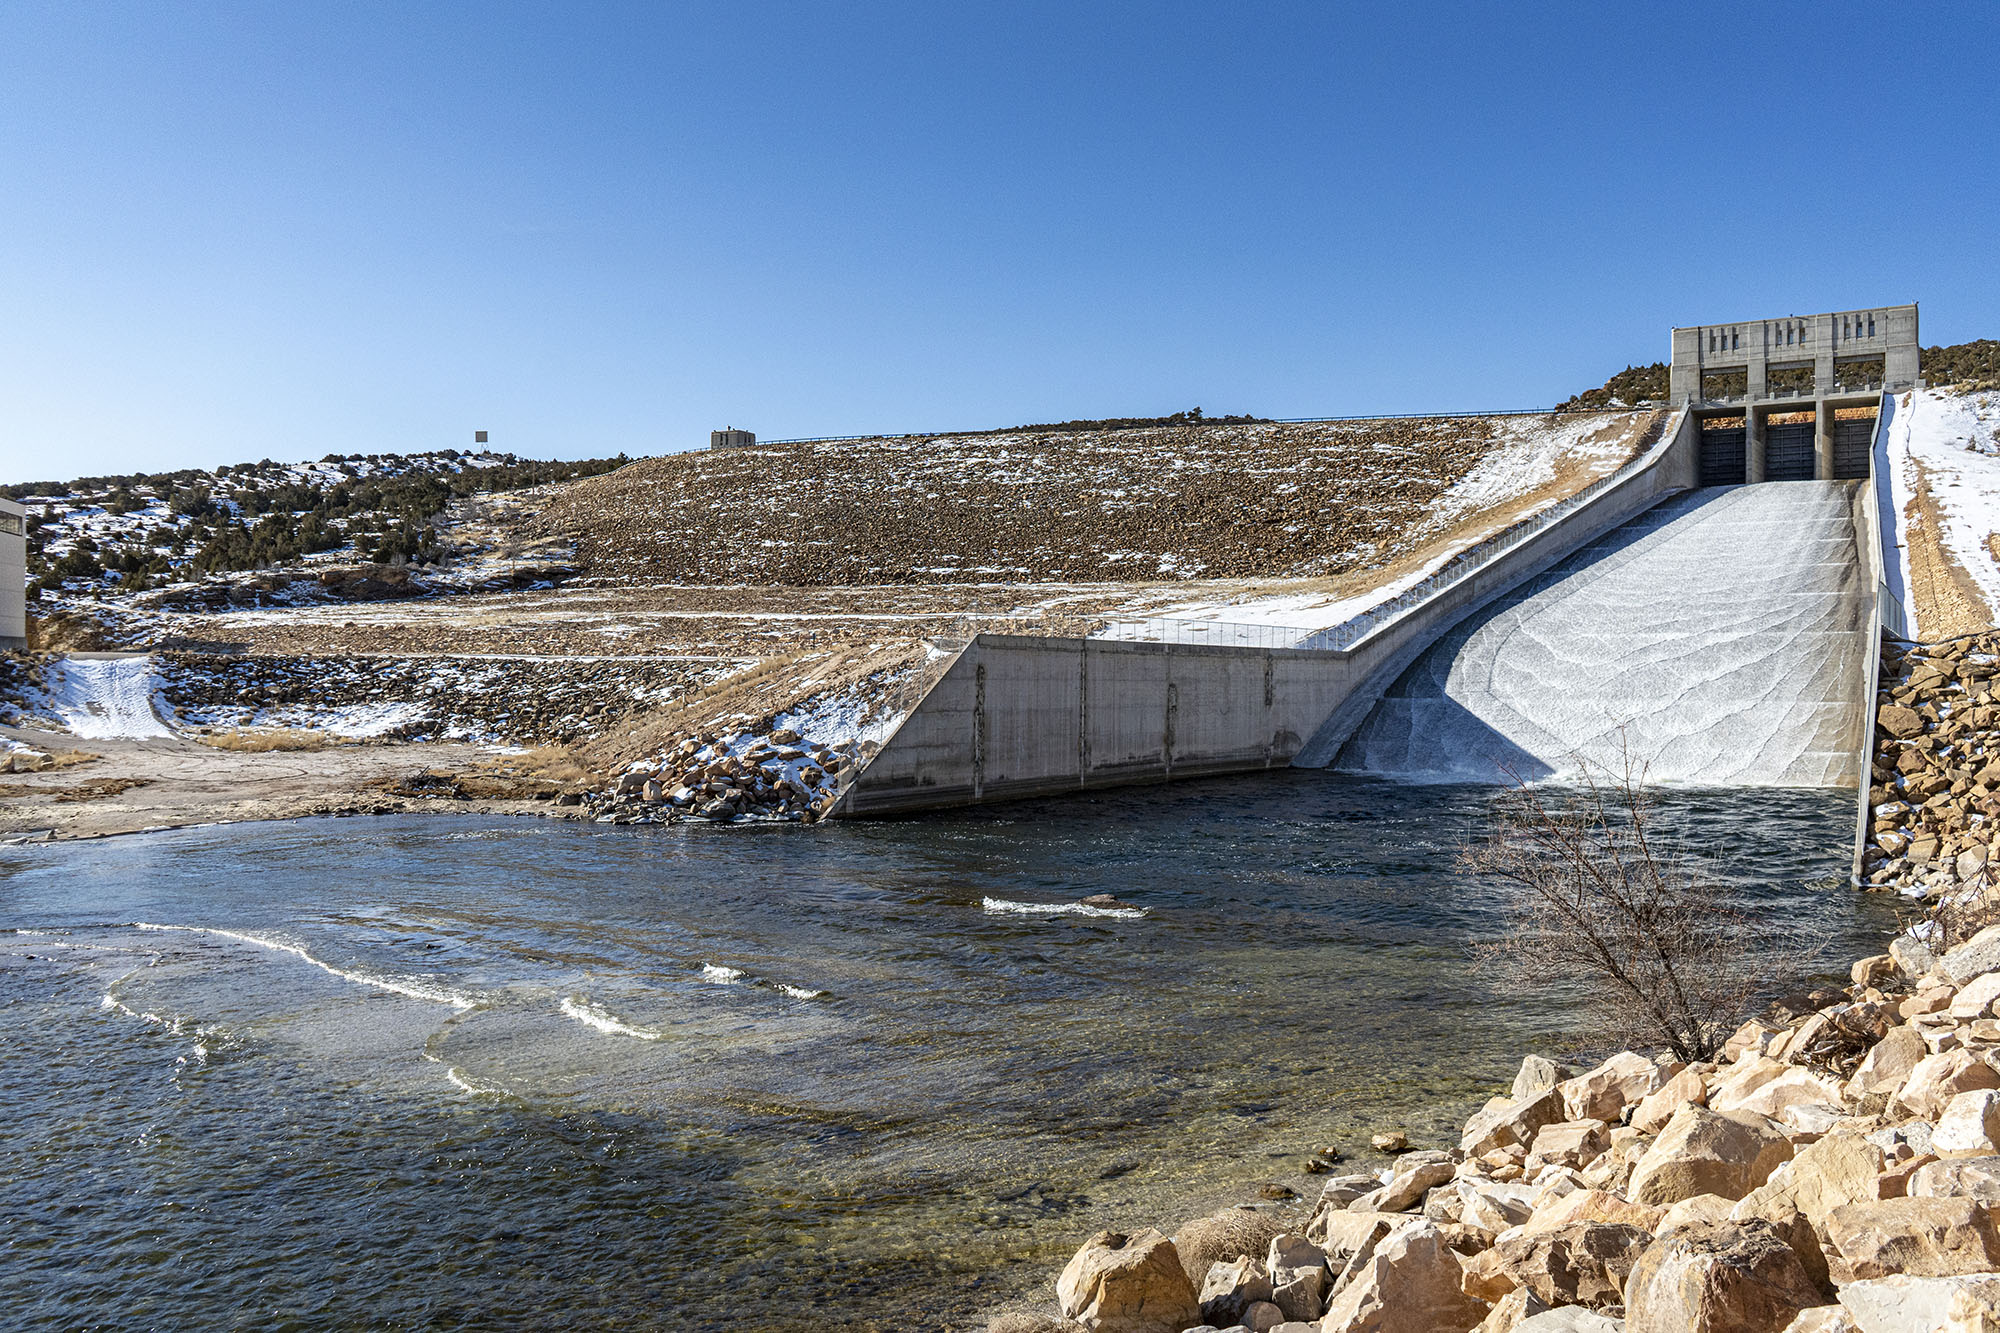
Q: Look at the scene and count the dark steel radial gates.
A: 3